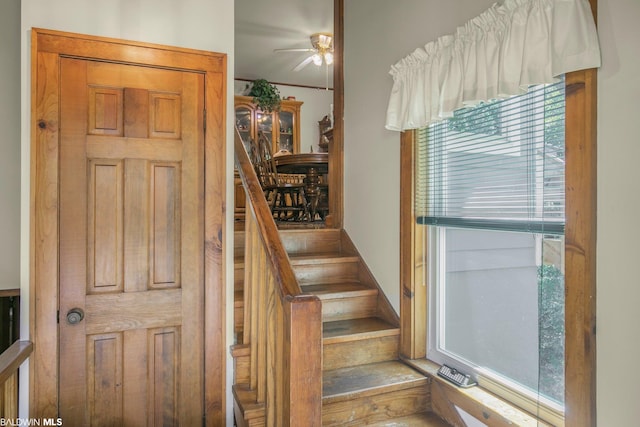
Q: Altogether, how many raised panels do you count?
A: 6